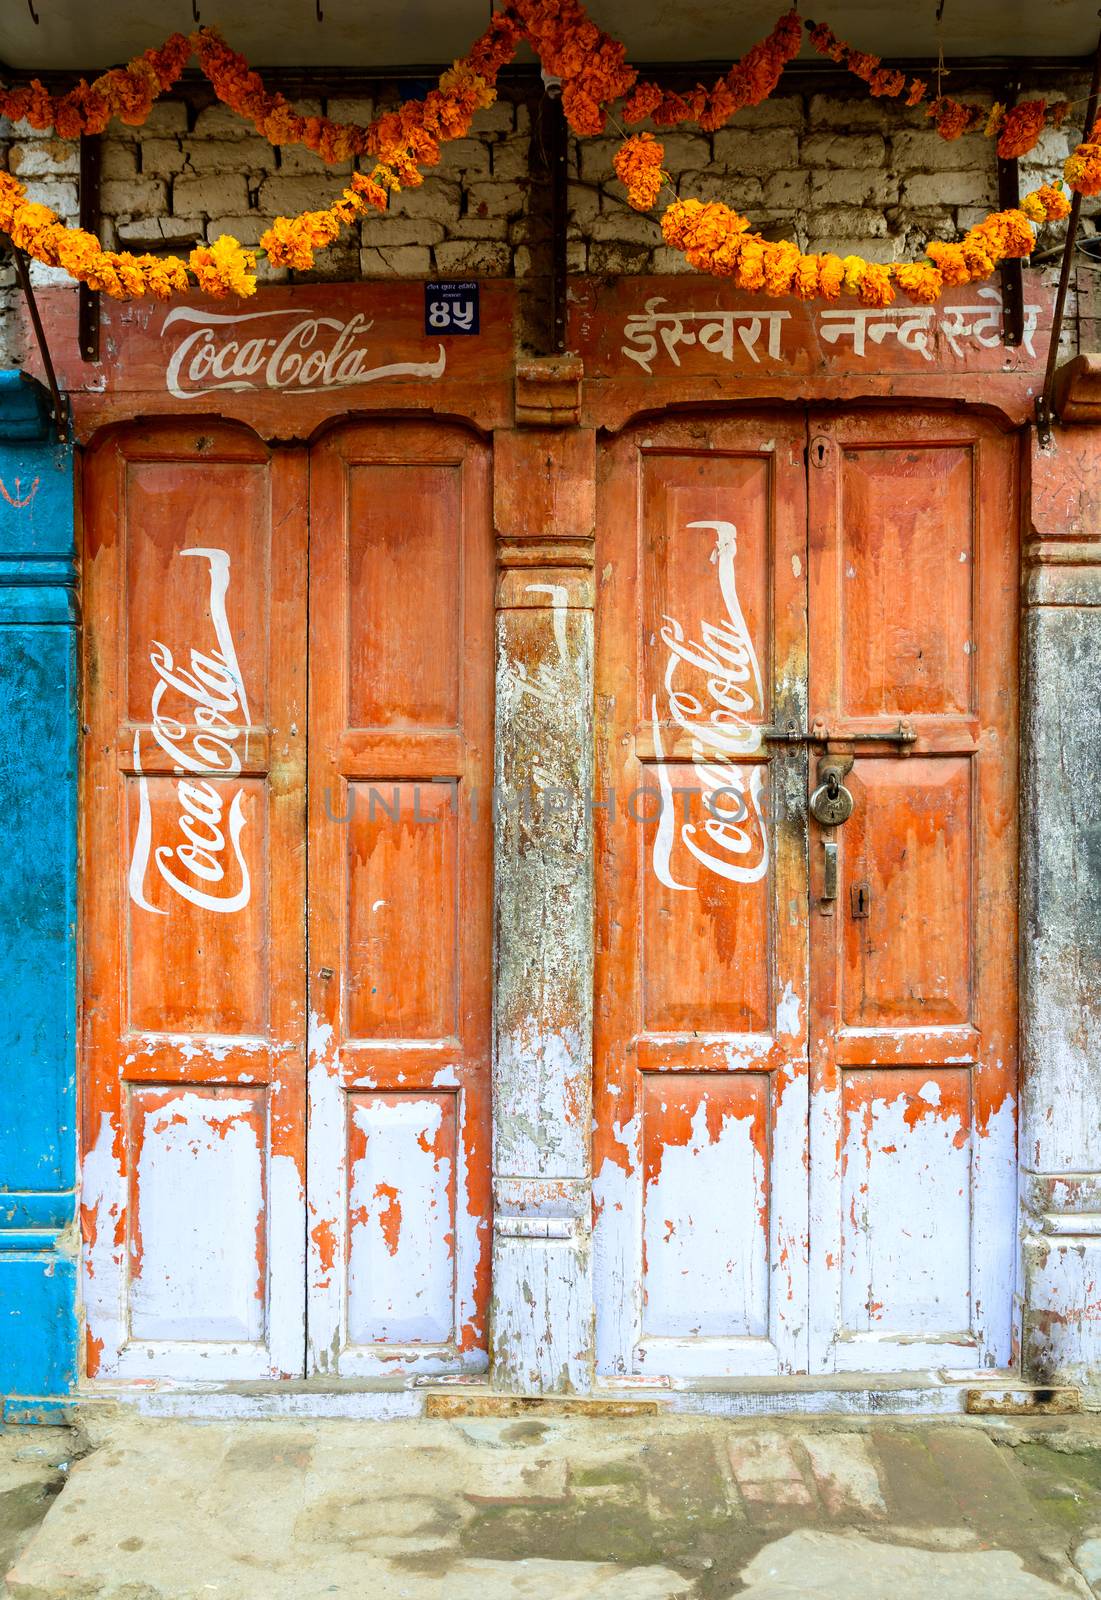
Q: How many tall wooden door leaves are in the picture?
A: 4